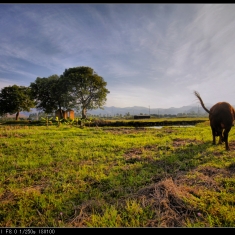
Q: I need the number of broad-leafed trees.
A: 3